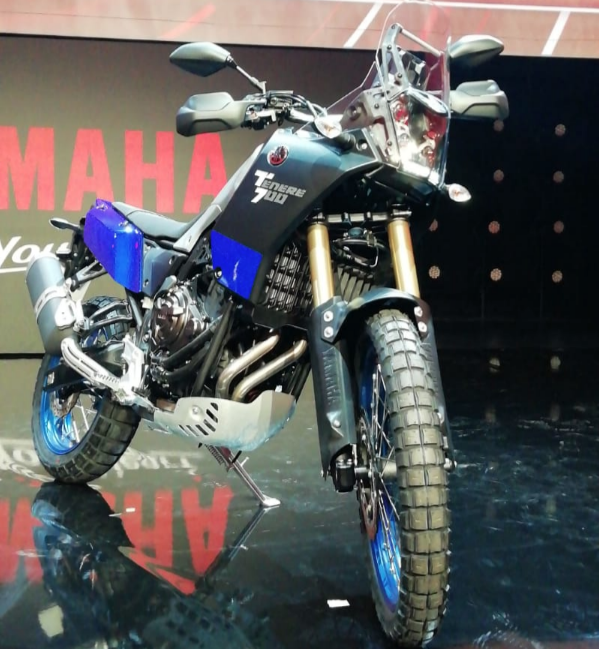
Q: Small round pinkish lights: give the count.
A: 10